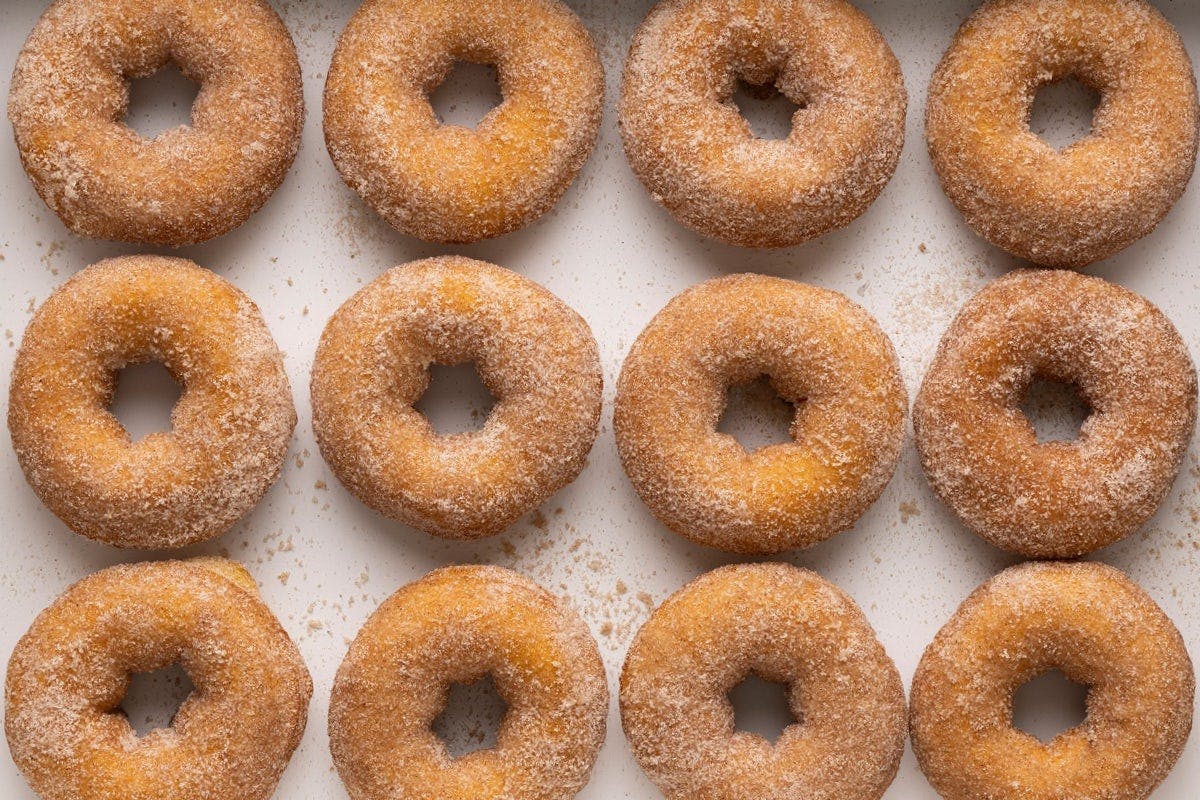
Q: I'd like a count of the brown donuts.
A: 12